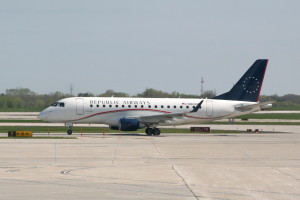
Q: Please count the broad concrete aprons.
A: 1